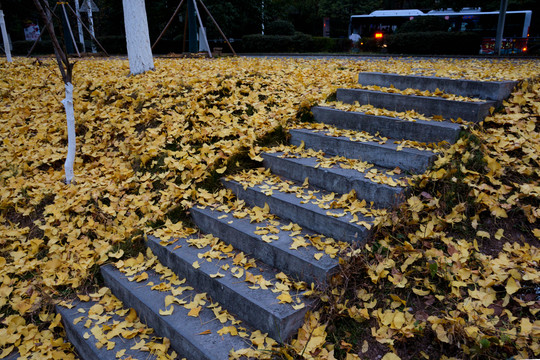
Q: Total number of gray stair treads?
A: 10